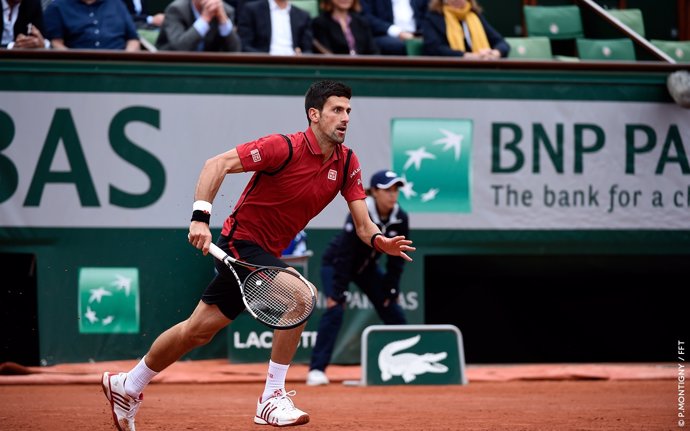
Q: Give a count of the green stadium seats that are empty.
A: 5